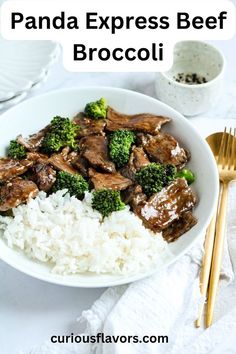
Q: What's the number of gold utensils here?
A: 2